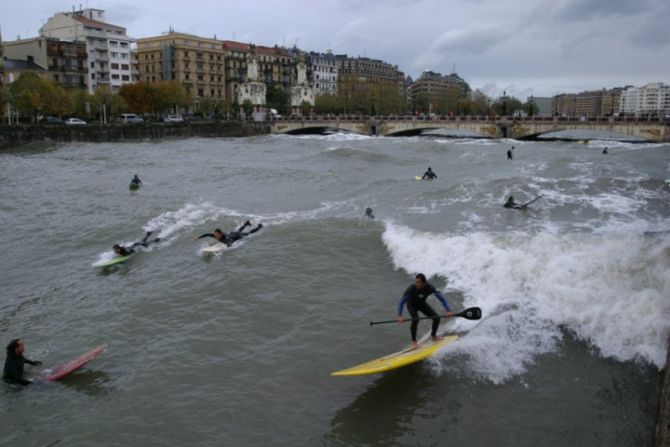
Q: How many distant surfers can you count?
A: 6